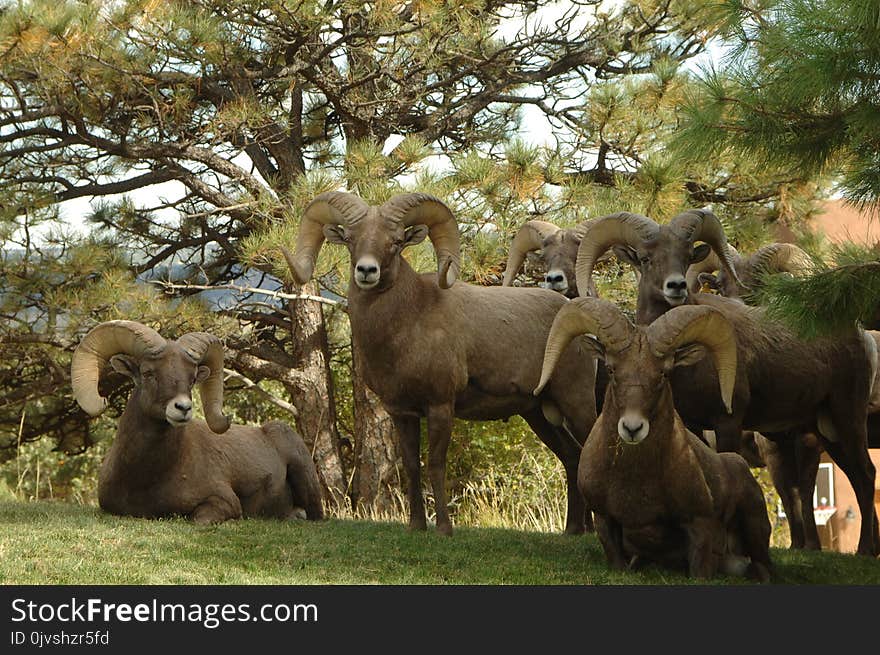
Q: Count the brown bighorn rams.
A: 6